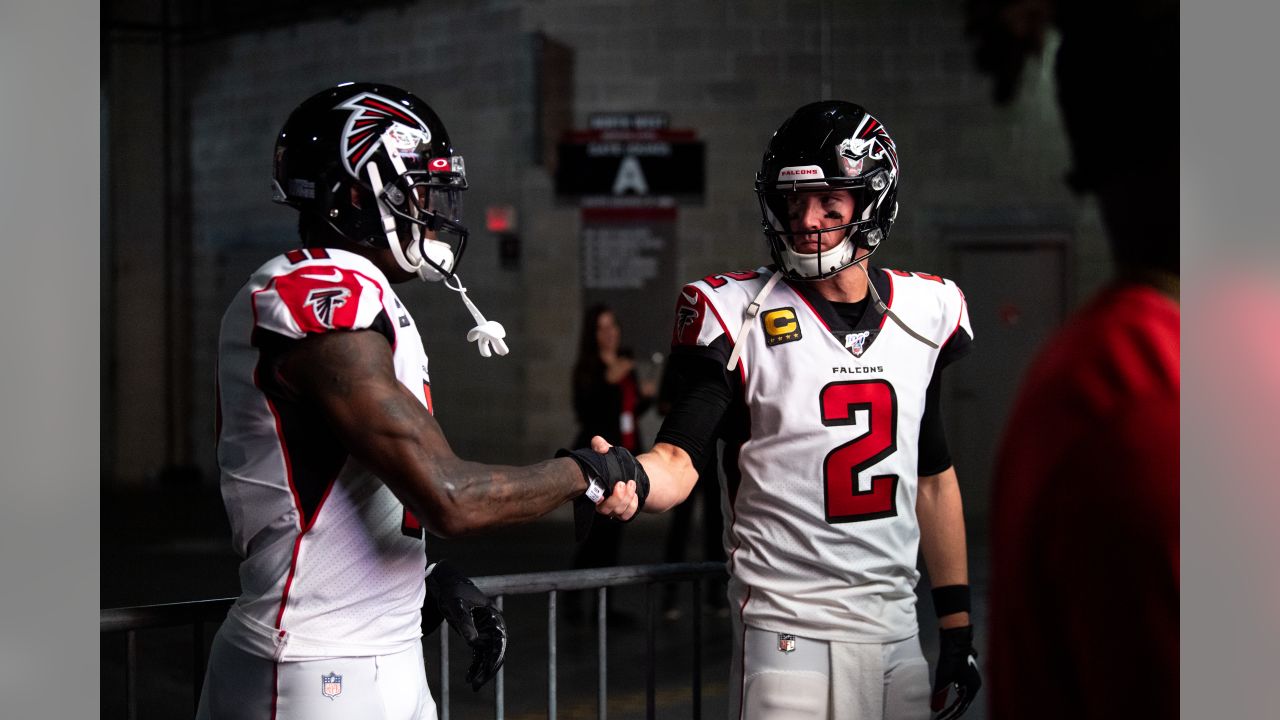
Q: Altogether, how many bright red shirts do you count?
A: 1